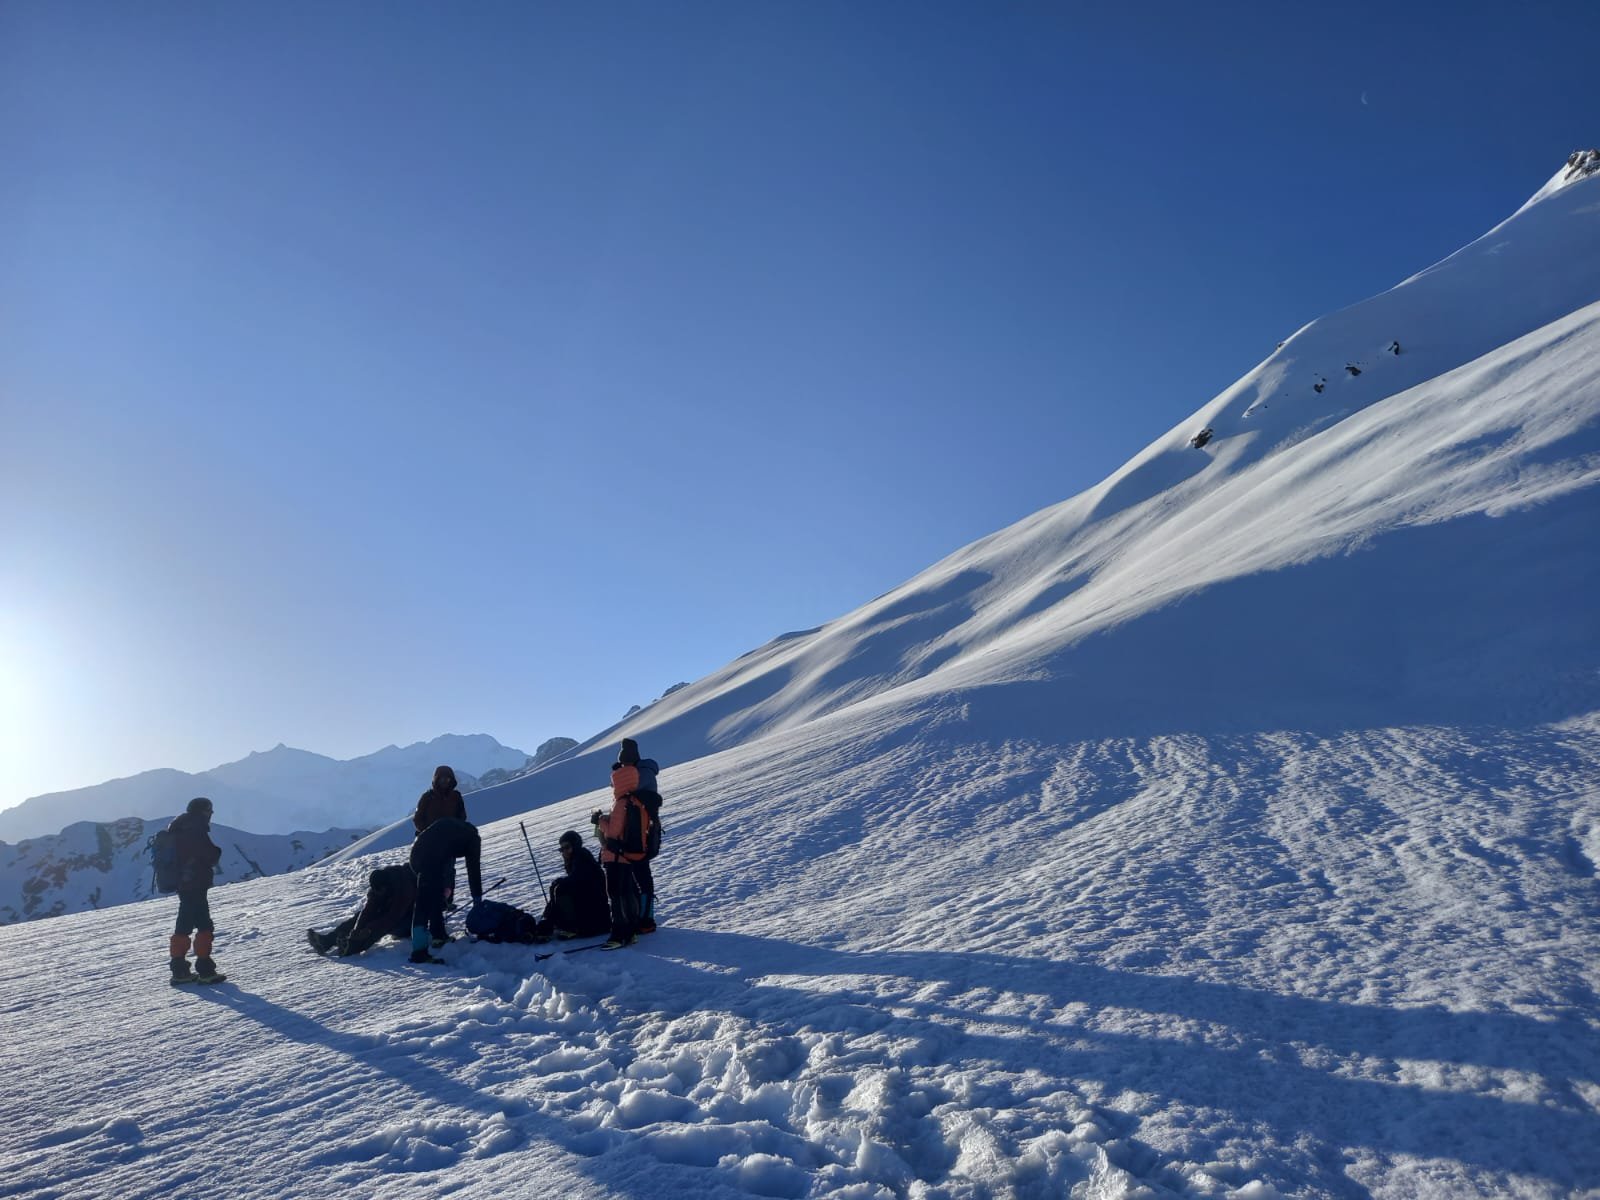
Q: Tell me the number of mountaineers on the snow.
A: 7